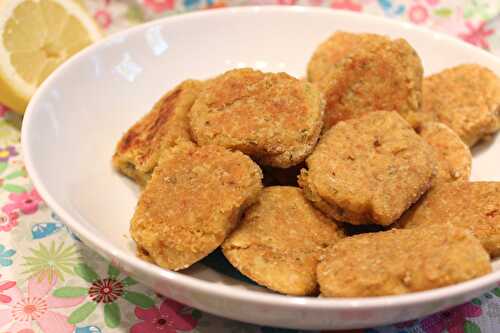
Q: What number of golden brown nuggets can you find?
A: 10